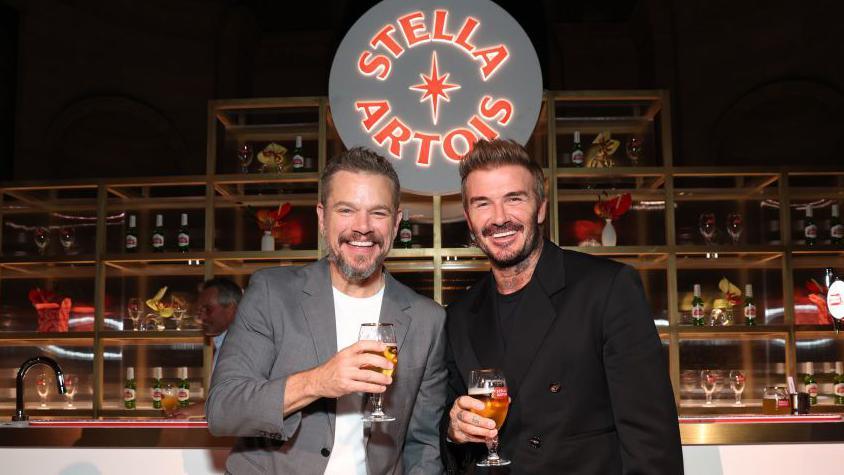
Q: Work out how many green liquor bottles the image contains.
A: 15